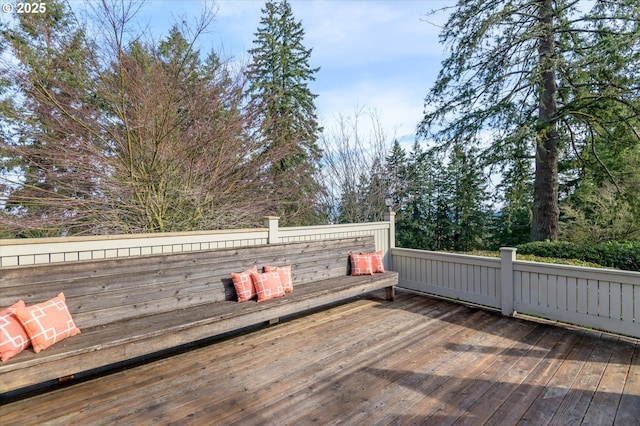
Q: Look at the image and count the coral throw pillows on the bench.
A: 7